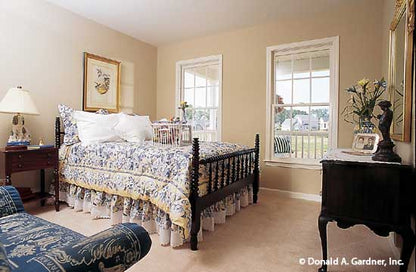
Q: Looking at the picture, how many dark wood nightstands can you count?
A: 1